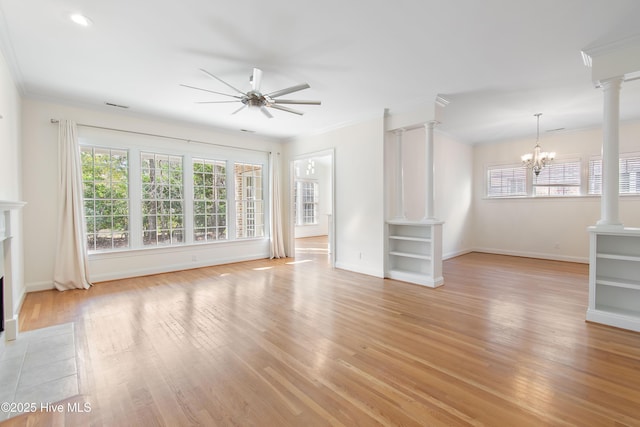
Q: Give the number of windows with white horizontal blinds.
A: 3